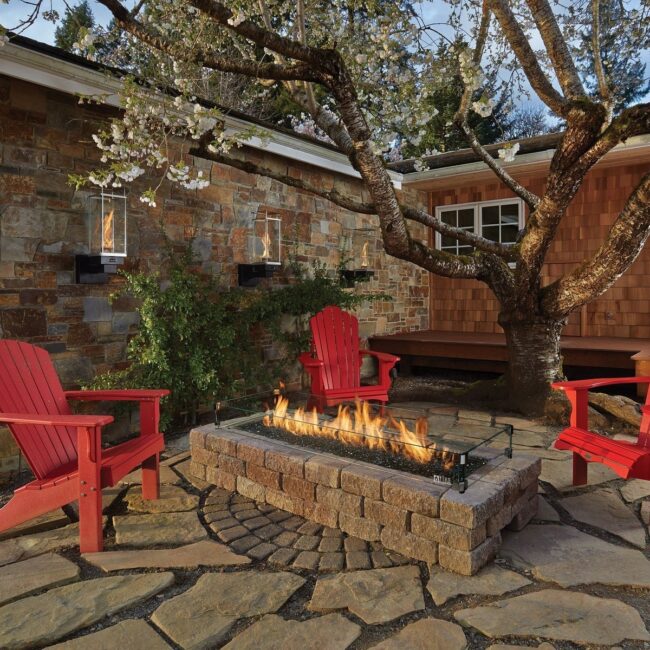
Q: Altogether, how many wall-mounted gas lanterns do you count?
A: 3